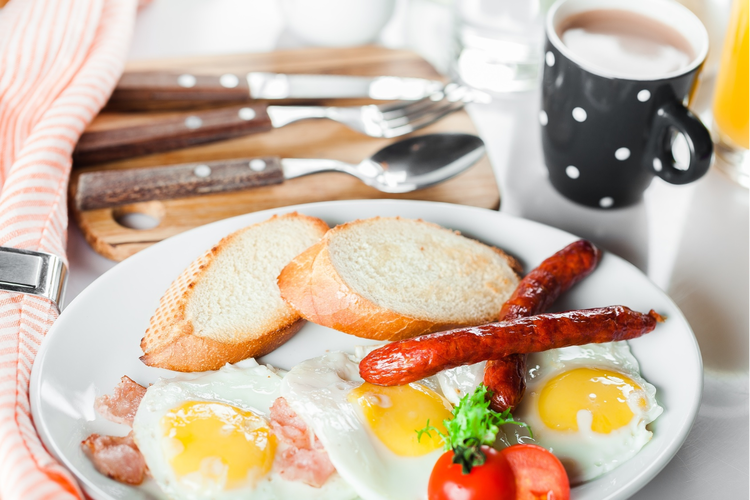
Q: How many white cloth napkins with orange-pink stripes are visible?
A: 1